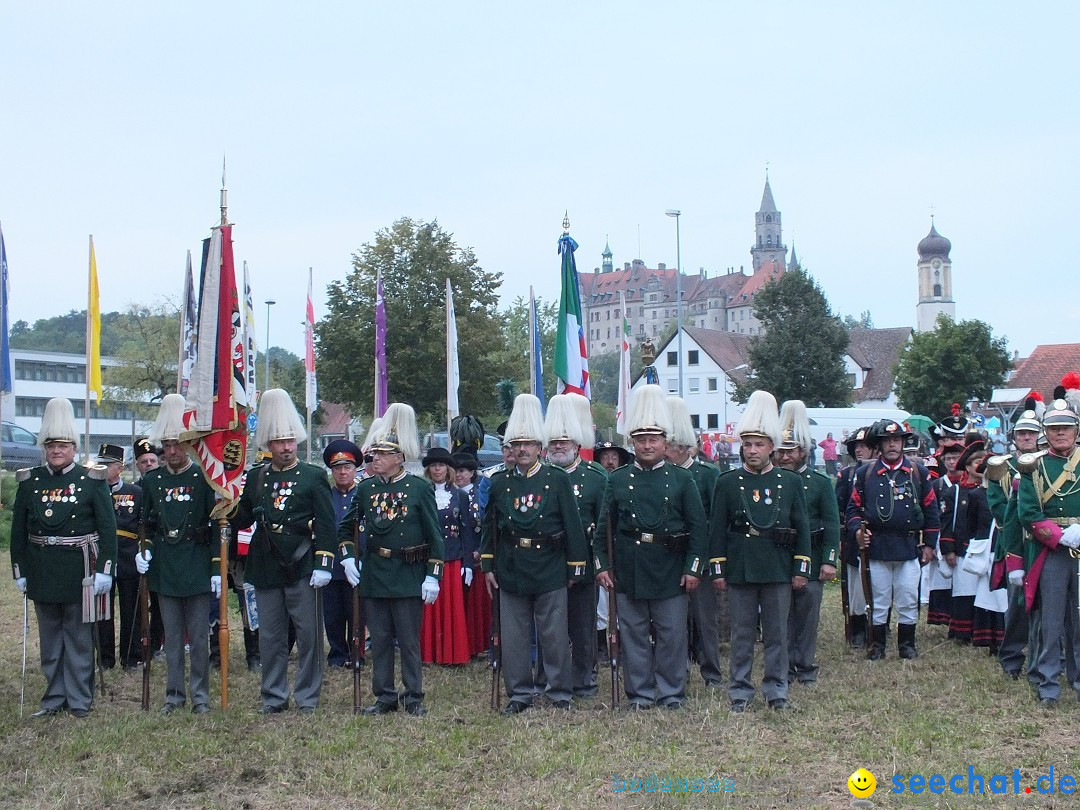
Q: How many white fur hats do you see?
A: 12